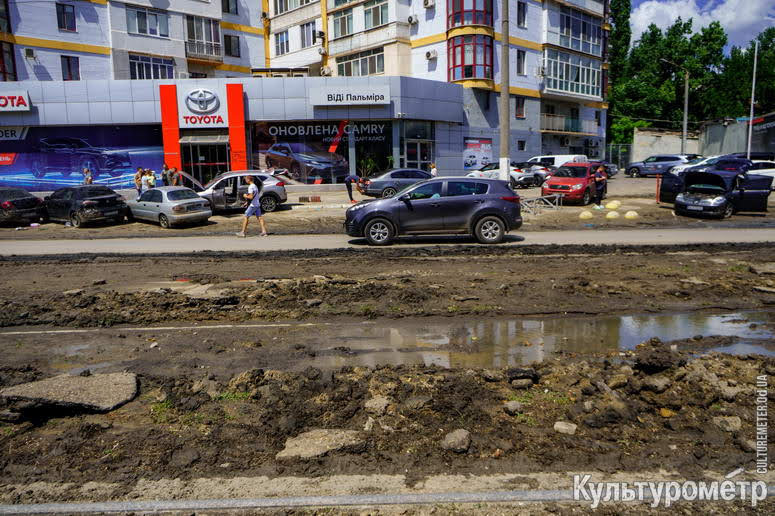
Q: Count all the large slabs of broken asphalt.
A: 2